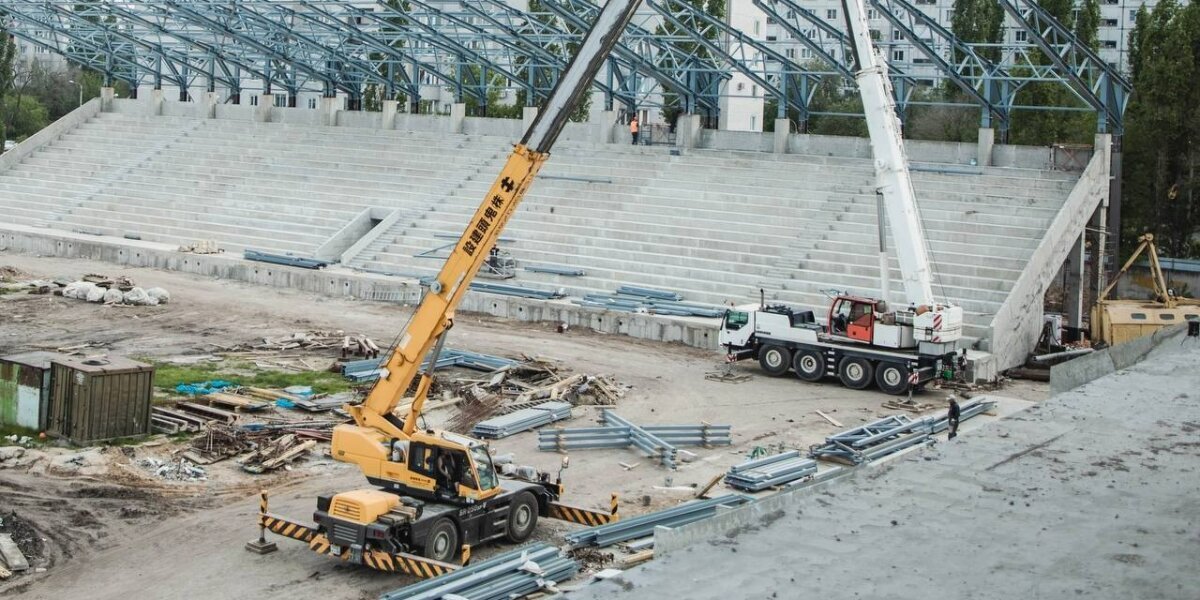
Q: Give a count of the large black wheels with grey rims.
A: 6